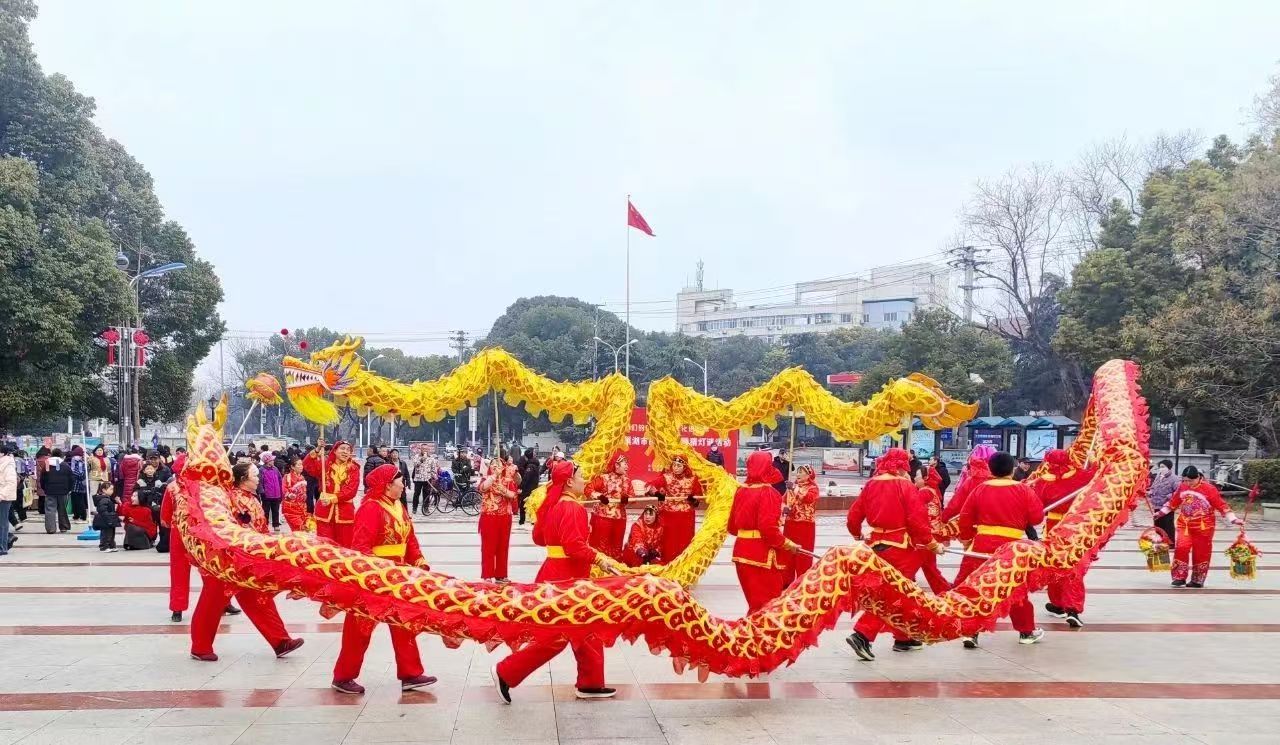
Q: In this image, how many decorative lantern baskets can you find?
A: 2